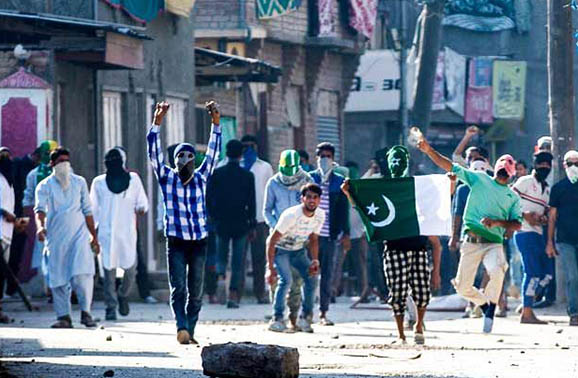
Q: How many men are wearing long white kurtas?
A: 2